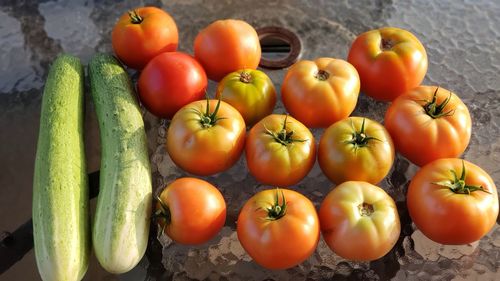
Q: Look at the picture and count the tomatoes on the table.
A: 14